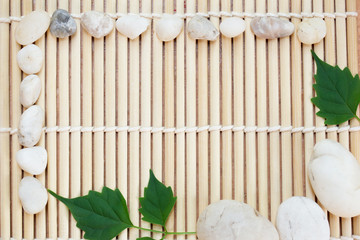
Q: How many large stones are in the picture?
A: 3